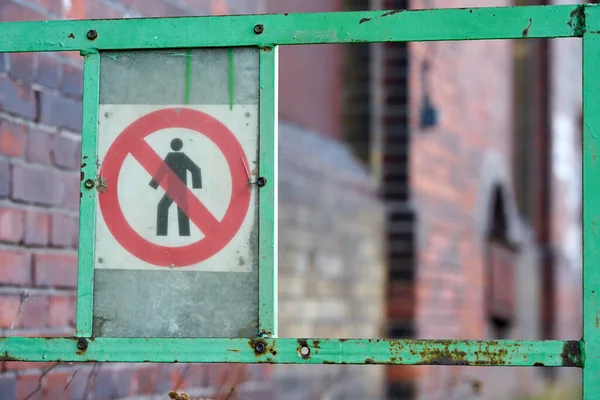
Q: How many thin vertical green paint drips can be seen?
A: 2